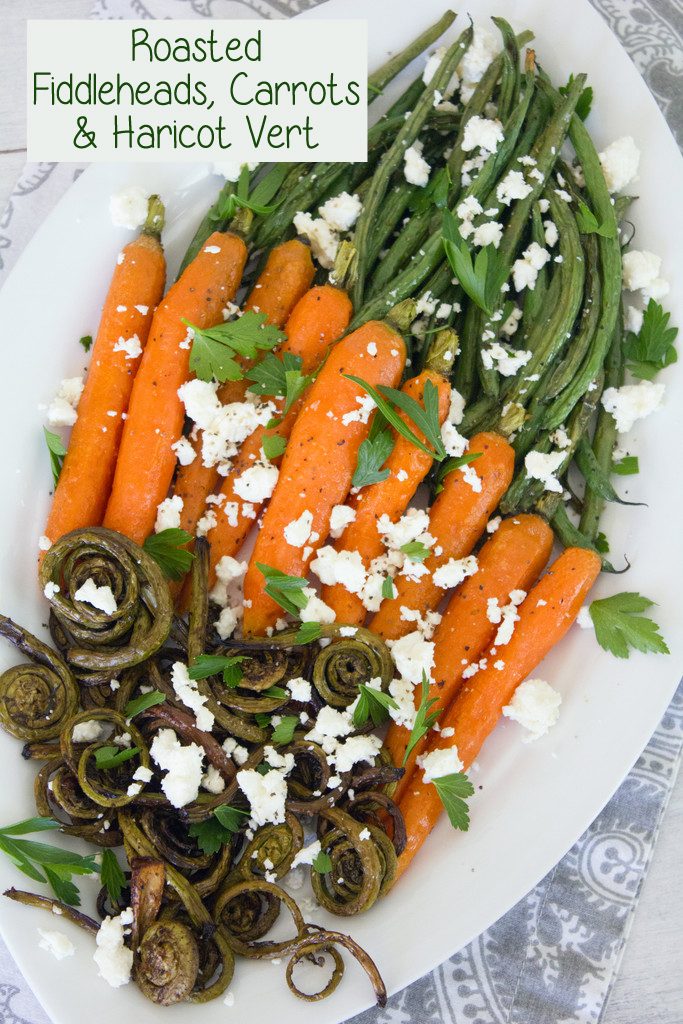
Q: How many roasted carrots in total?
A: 9